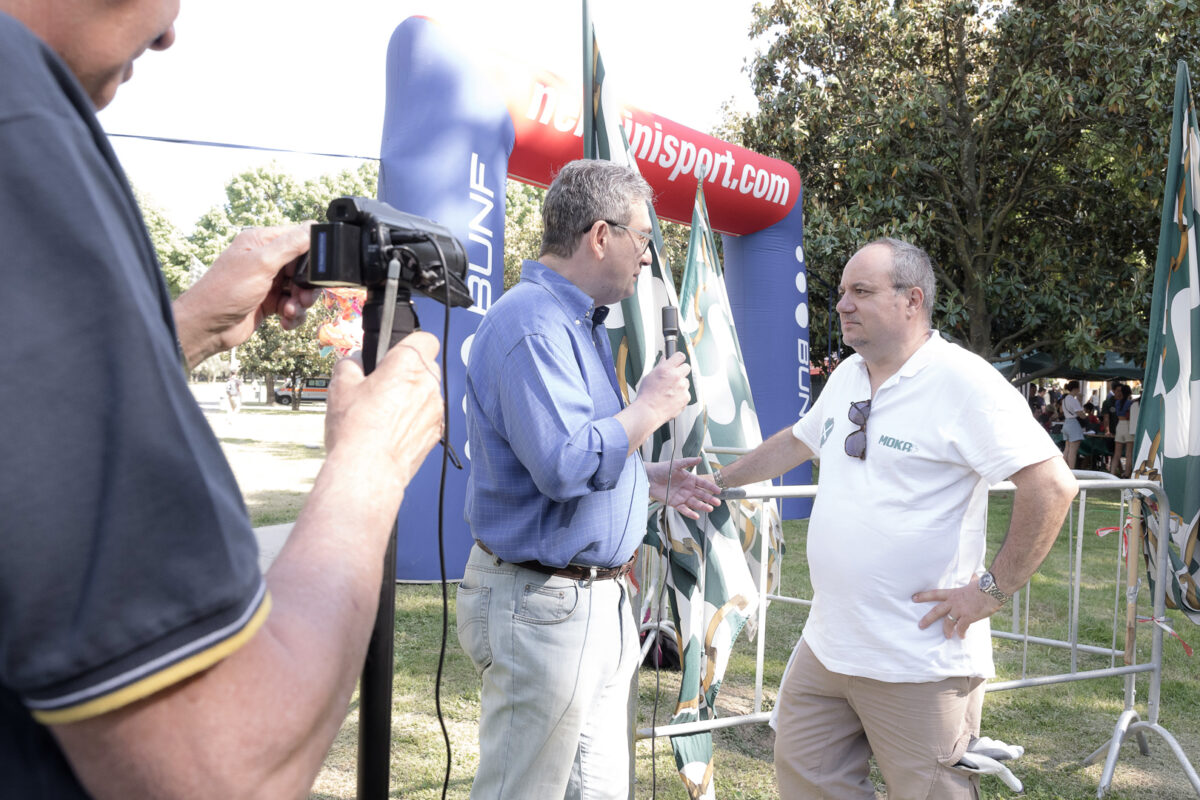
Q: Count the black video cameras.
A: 1